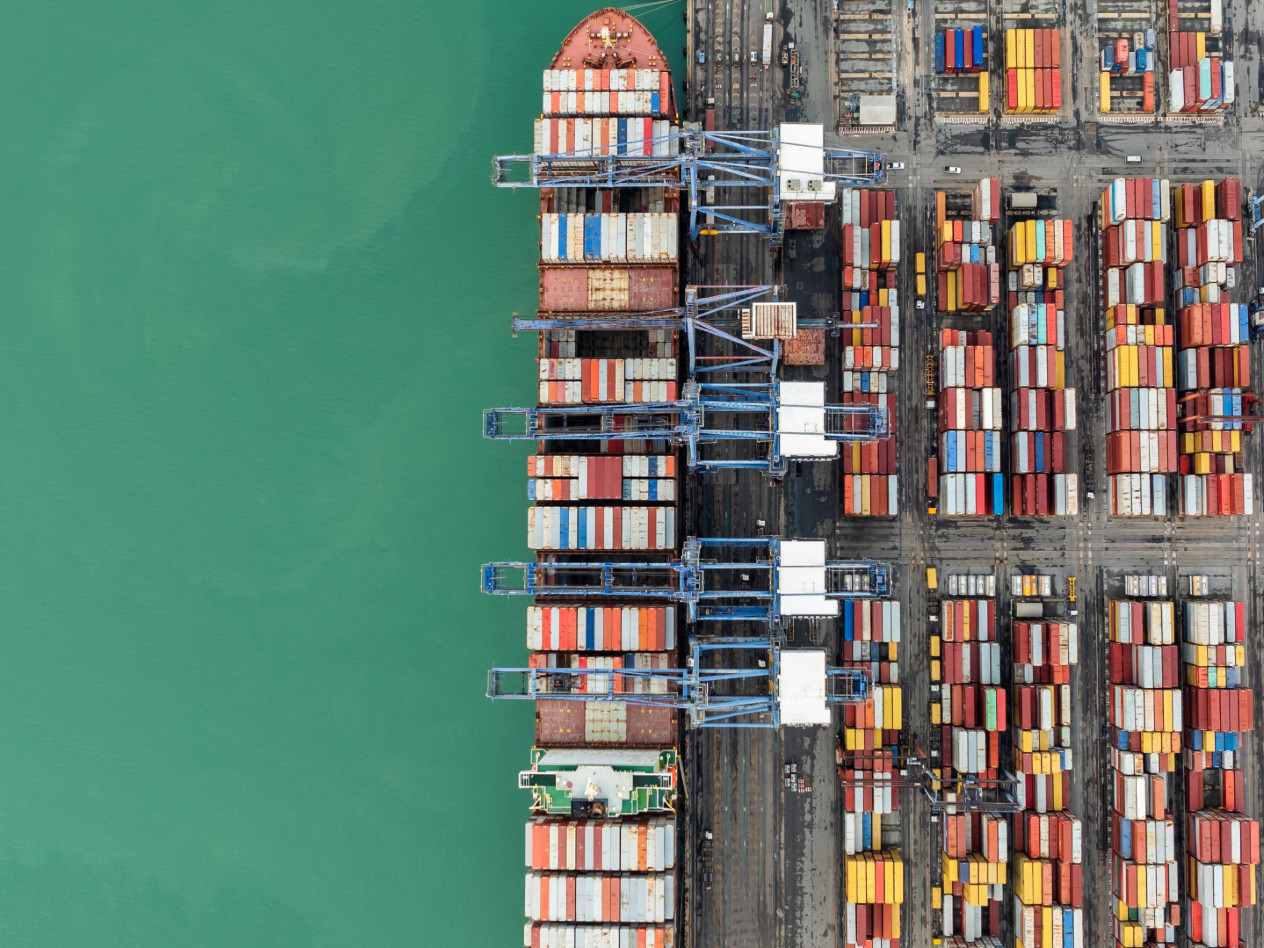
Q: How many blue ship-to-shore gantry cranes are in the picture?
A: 5